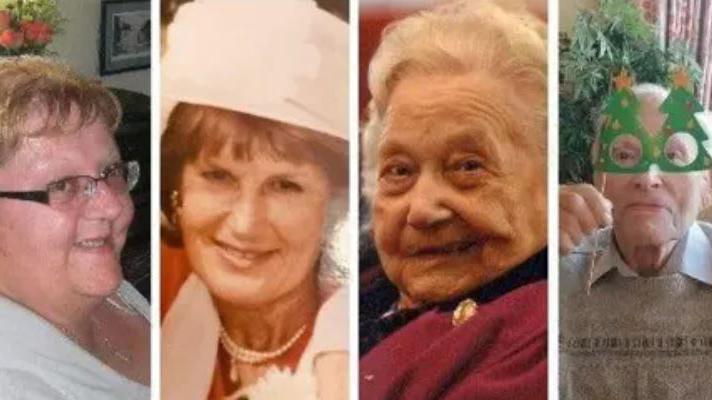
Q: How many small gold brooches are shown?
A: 1